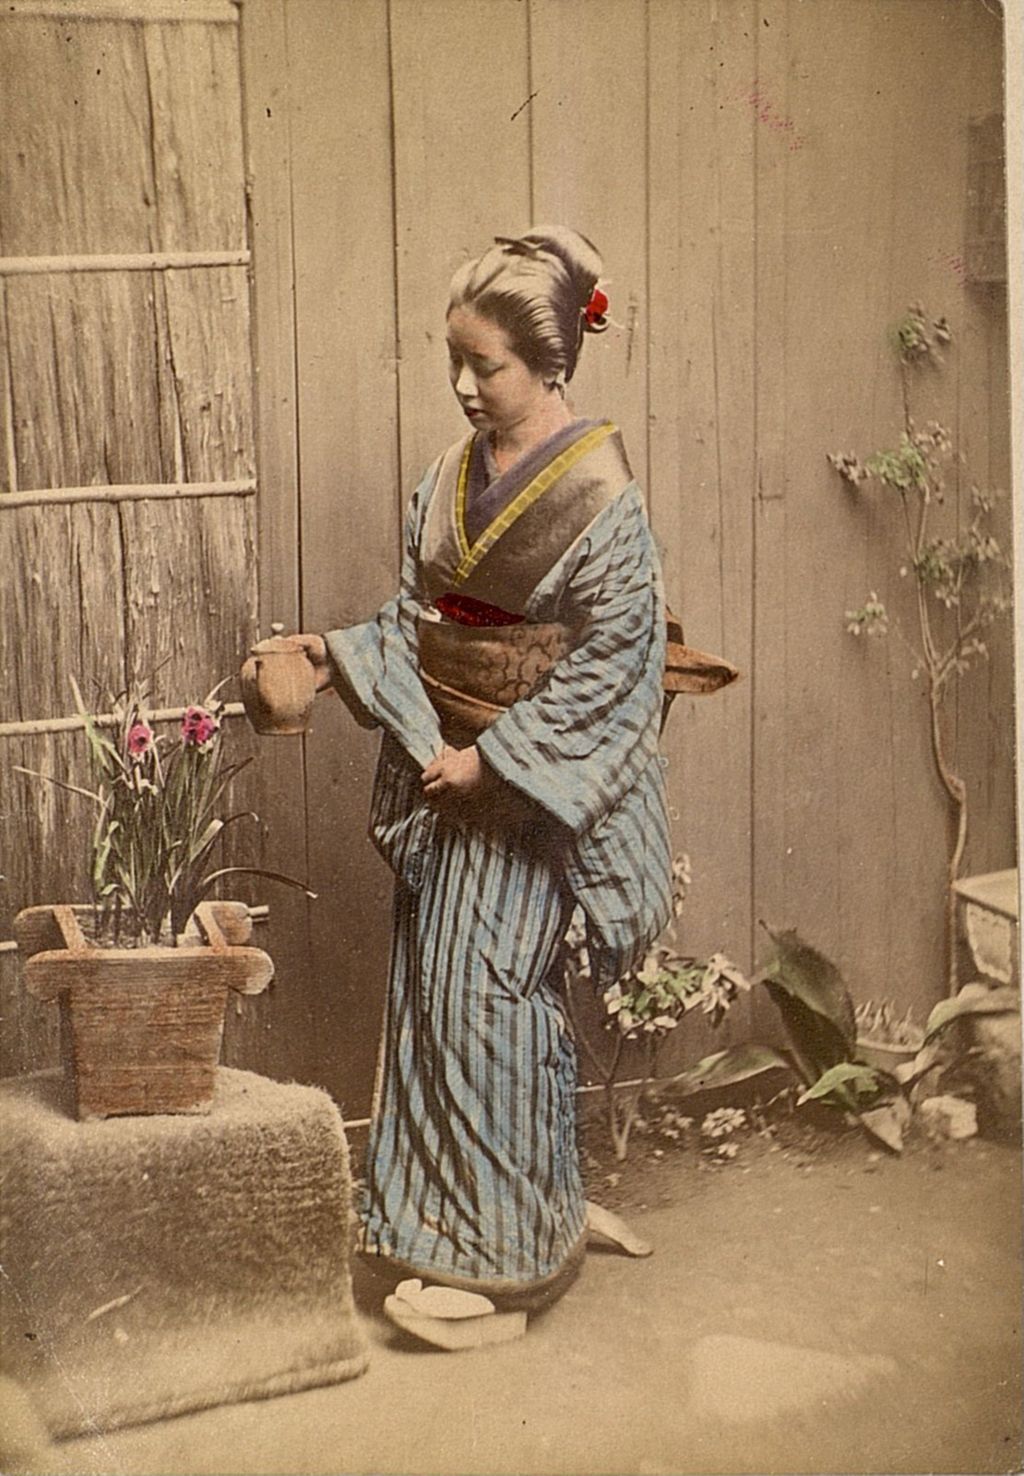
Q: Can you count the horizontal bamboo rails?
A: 5